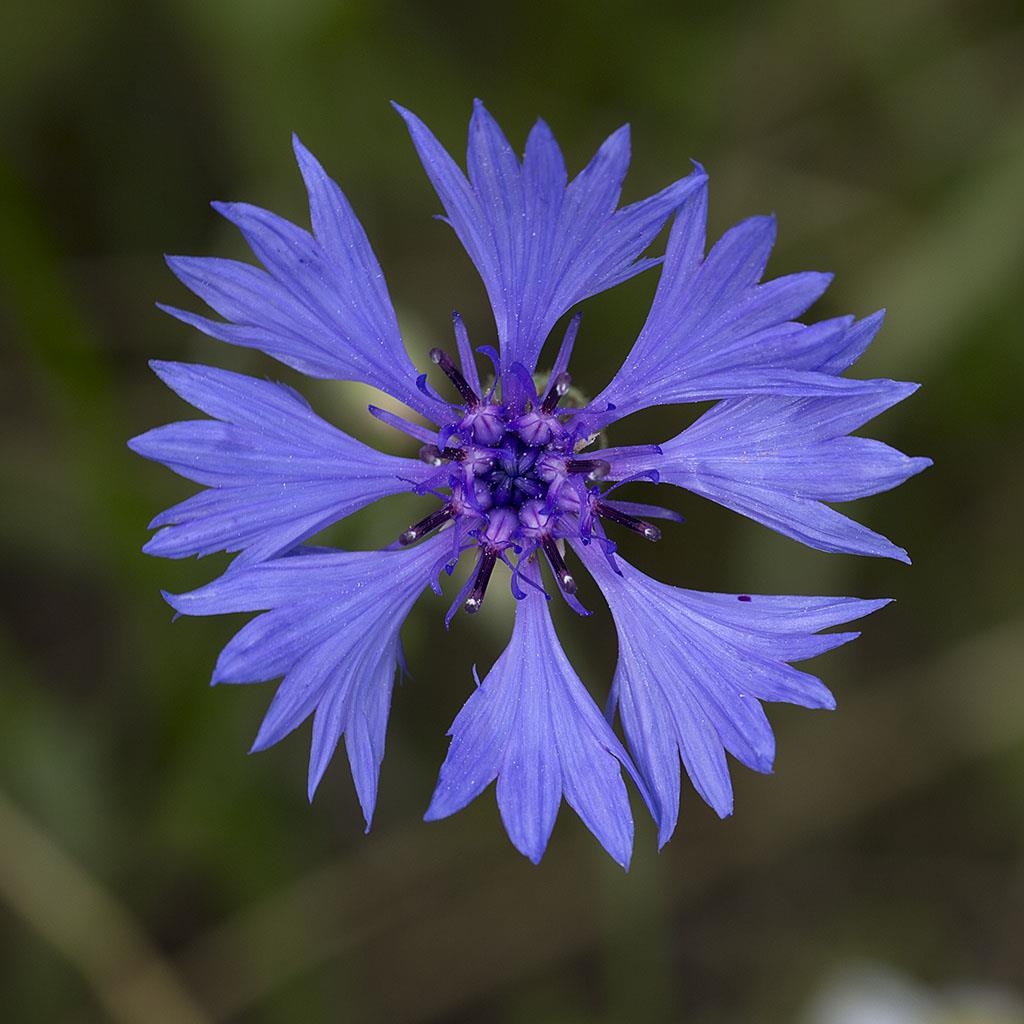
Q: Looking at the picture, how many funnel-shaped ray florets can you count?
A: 8